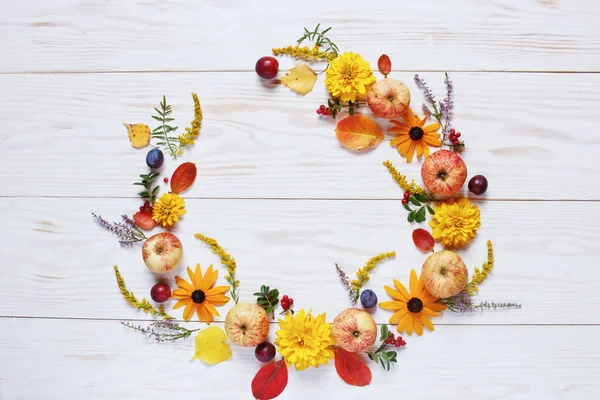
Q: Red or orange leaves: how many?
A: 7